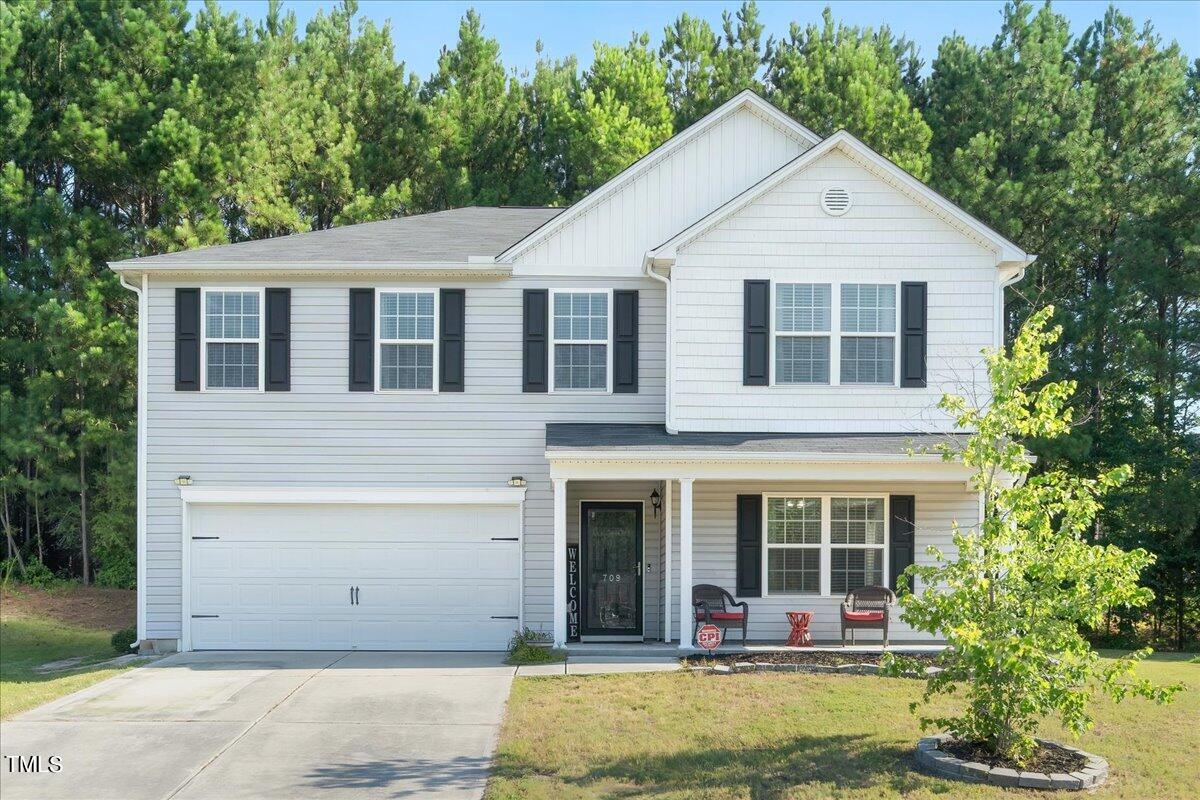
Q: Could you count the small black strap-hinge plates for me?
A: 4